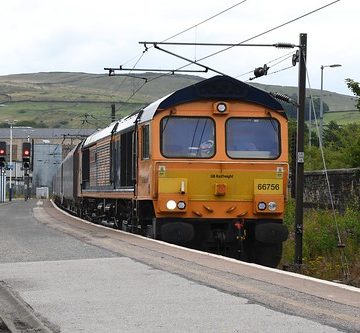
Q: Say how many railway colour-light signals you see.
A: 2